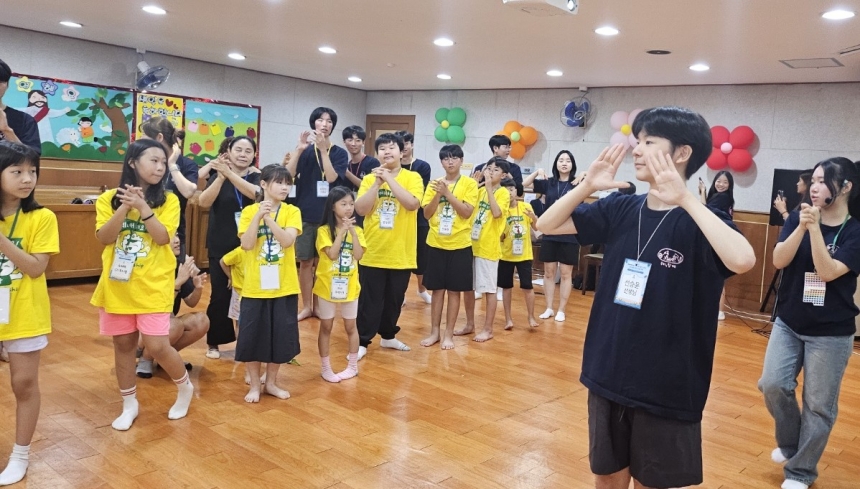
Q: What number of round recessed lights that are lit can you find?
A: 11